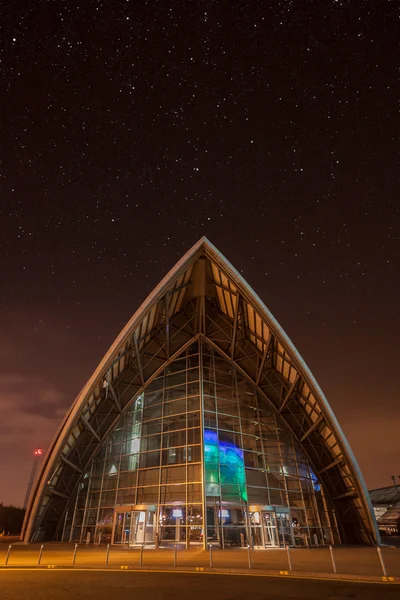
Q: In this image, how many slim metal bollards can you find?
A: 11